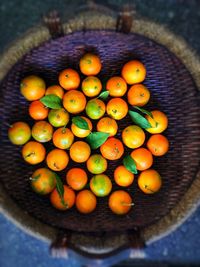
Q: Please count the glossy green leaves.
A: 8